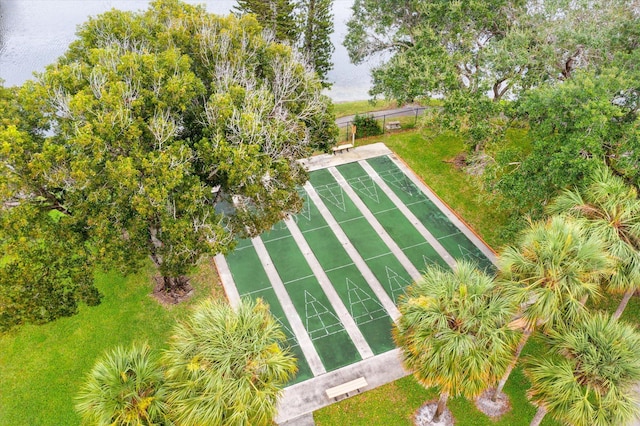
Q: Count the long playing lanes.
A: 6